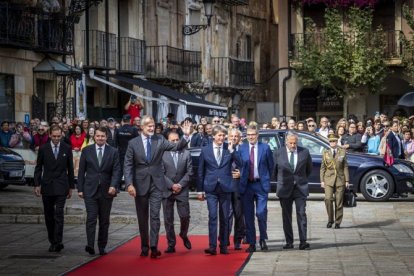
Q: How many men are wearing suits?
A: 8